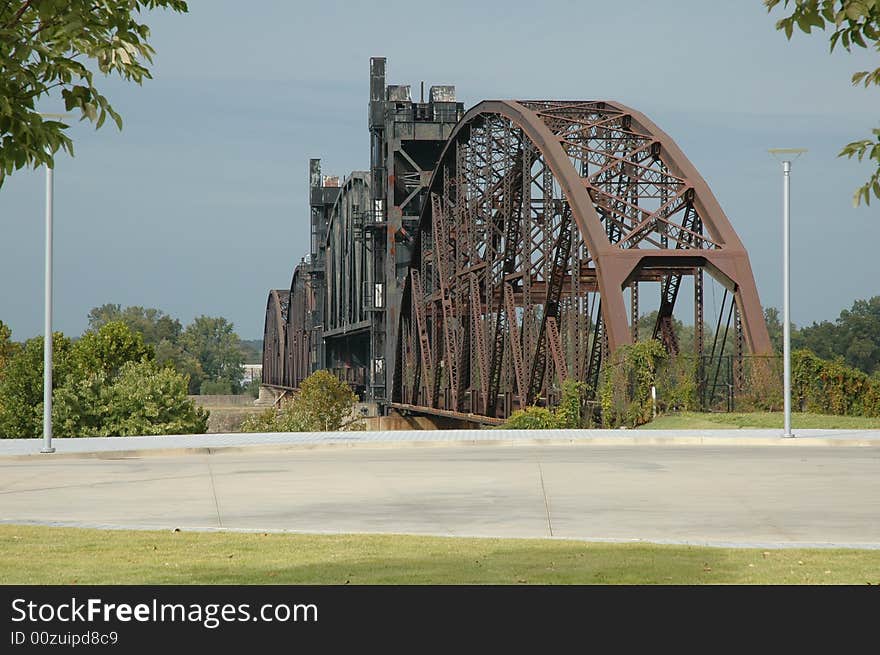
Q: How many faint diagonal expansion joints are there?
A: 2